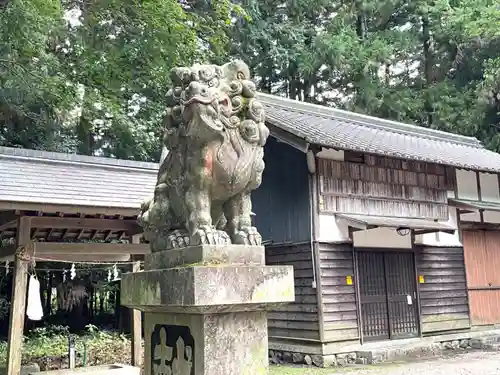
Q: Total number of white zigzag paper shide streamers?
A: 5